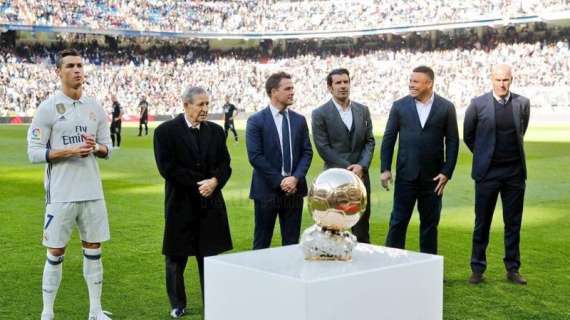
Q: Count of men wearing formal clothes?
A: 5